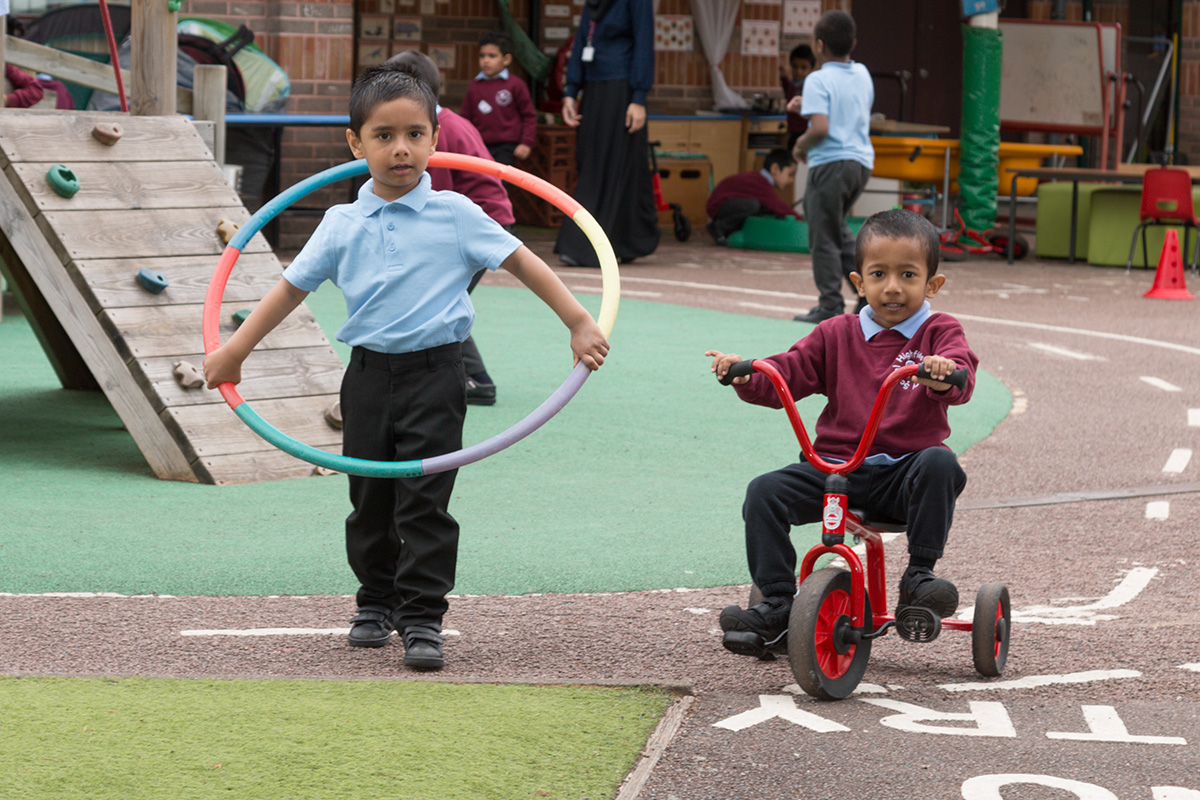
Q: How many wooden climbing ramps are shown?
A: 1